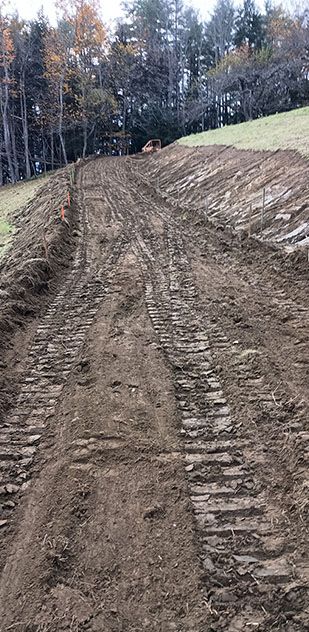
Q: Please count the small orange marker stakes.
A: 3